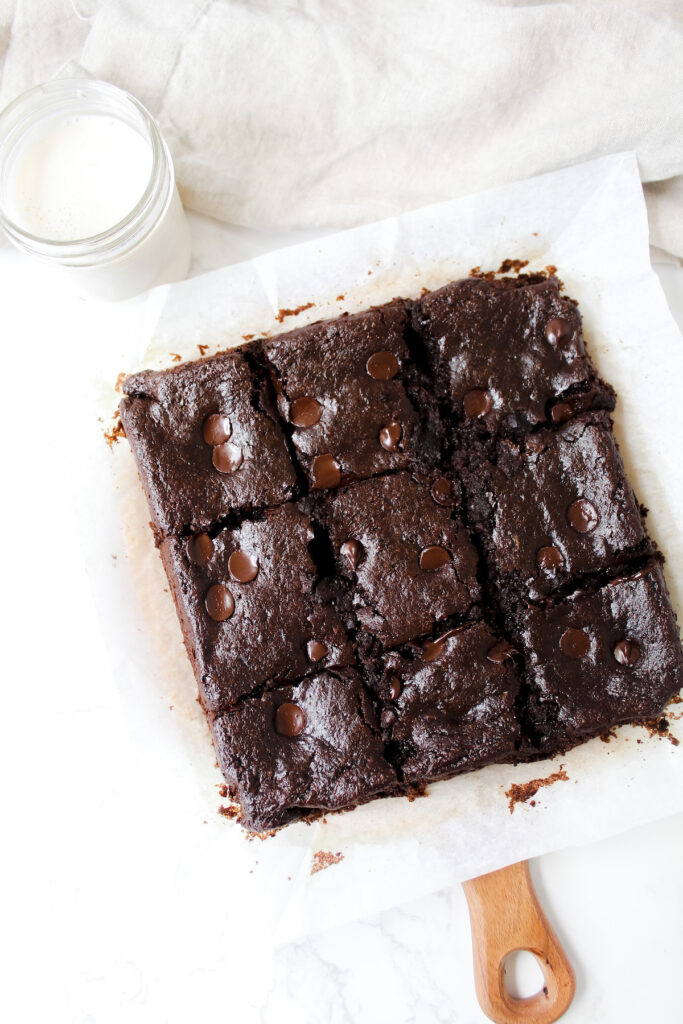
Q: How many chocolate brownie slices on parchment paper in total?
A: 9